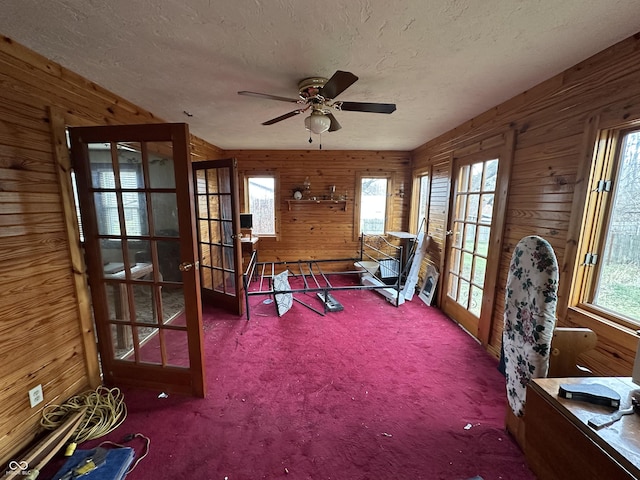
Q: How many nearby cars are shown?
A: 0